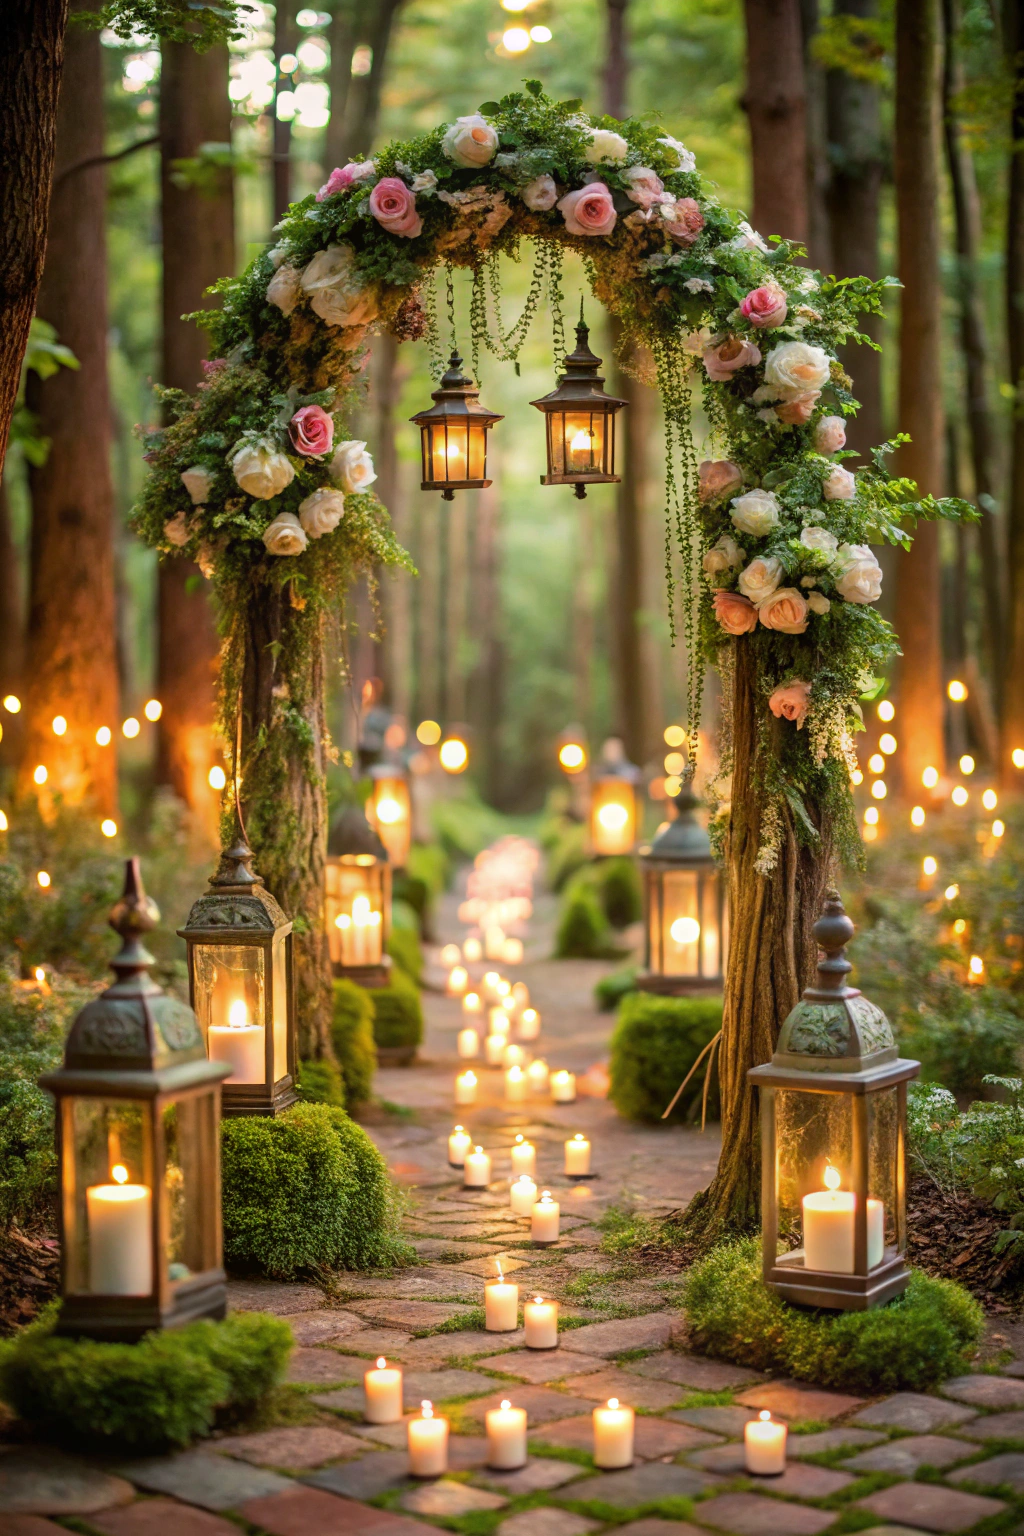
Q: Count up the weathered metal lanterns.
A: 9